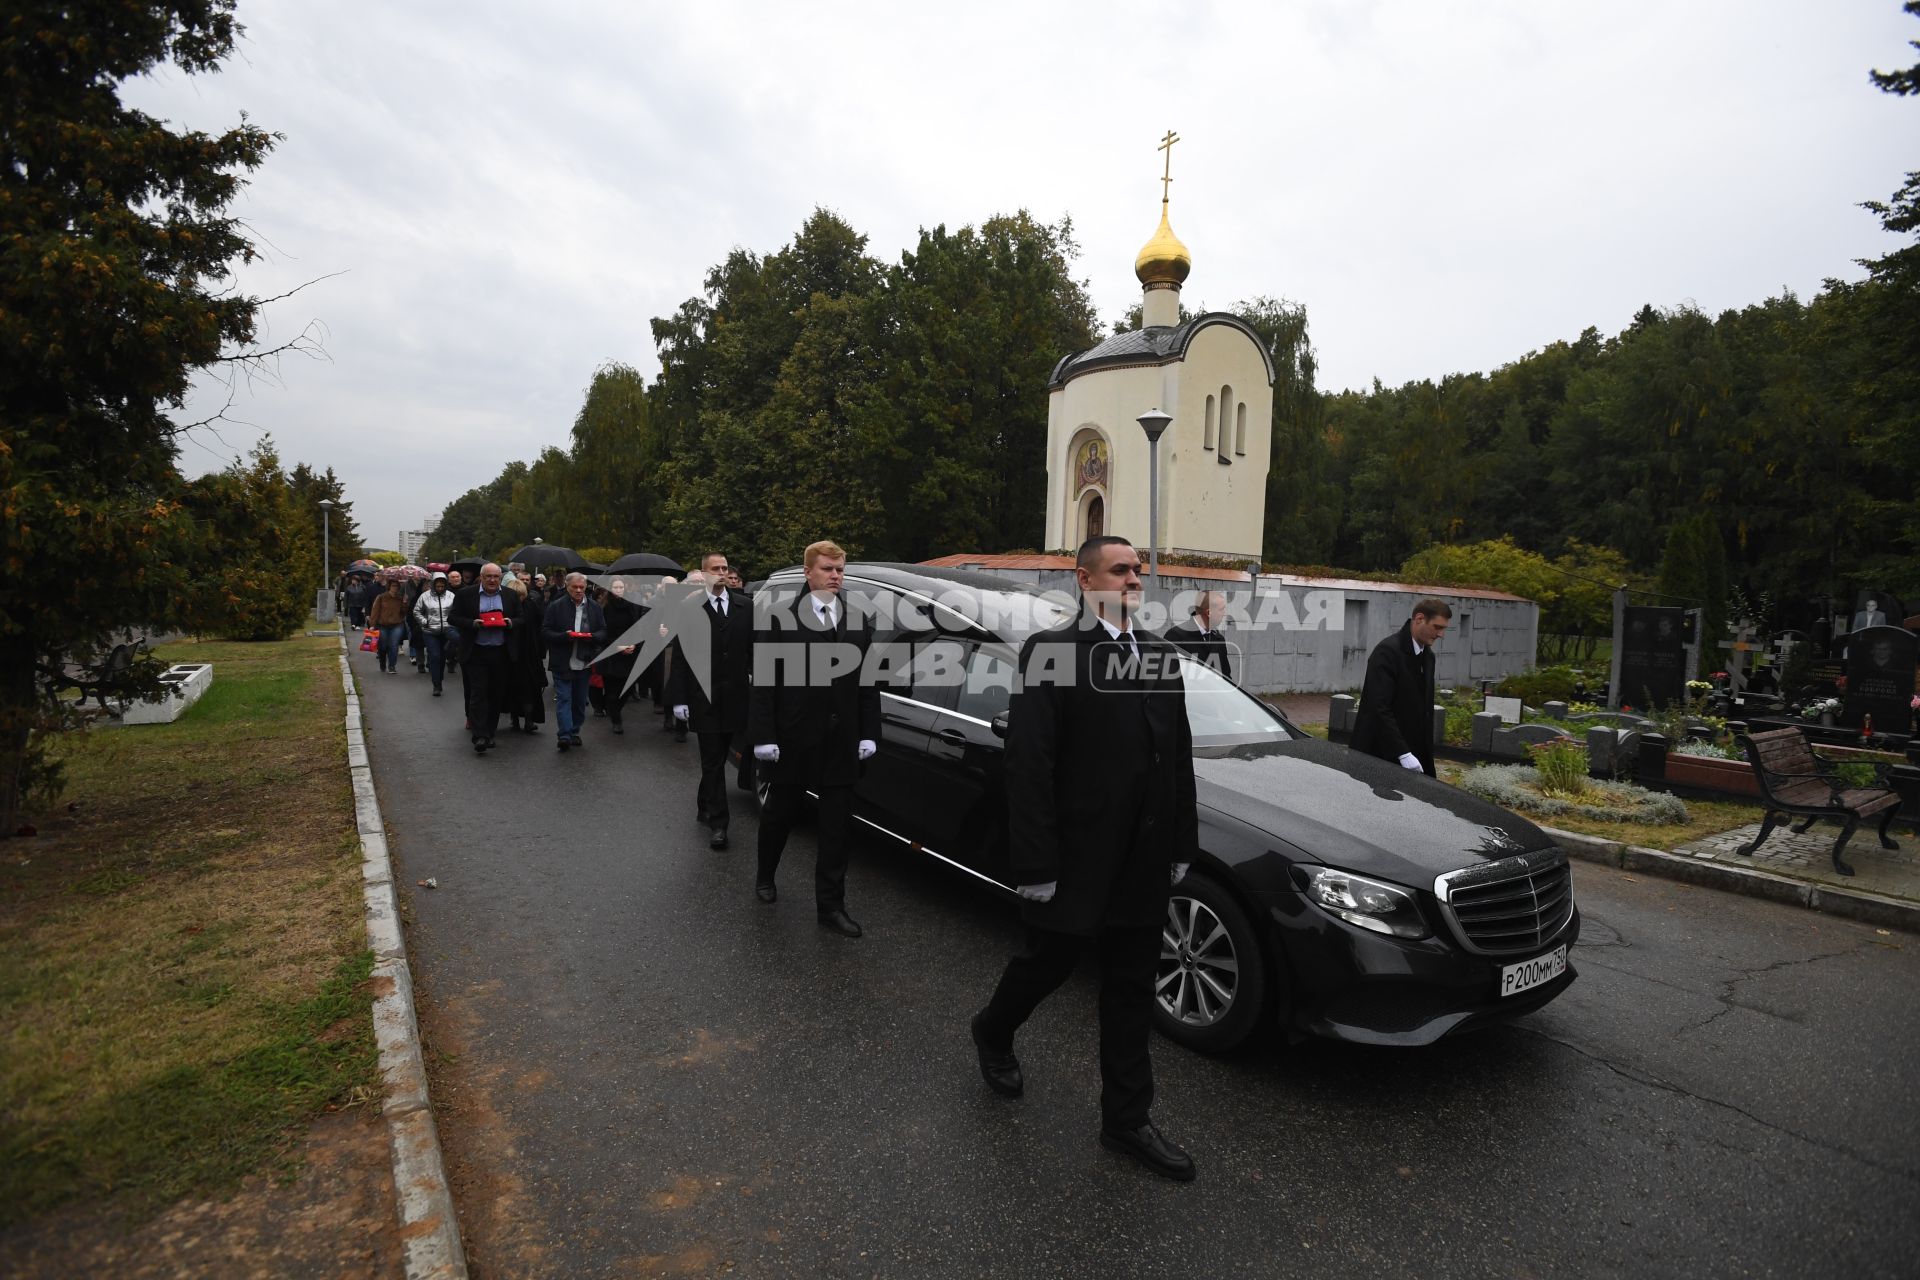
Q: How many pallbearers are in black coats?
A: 5